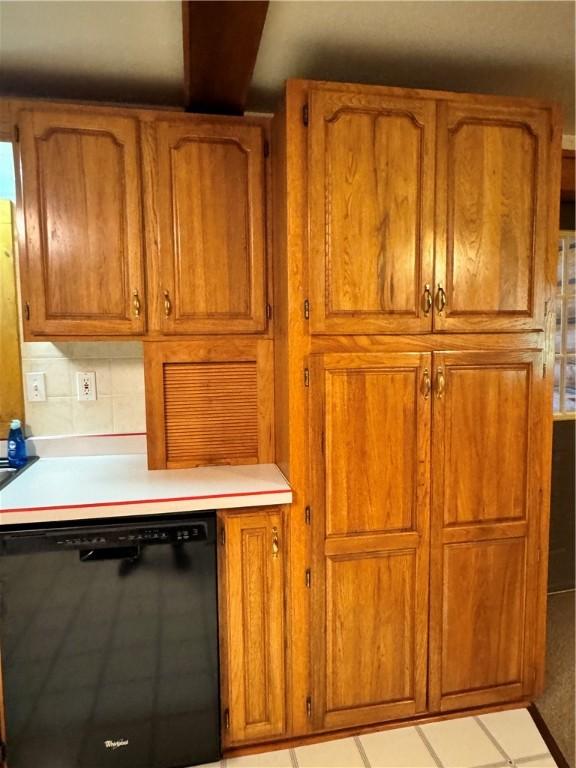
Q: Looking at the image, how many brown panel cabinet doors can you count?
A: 7